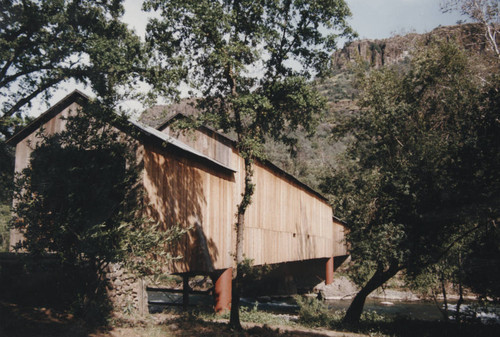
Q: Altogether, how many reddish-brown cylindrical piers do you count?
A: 2